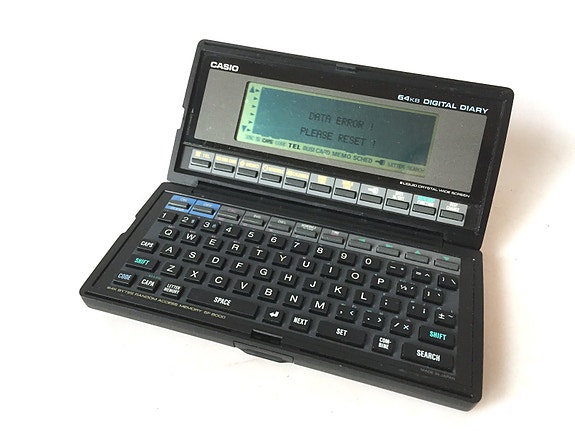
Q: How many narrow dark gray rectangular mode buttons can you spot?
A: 11